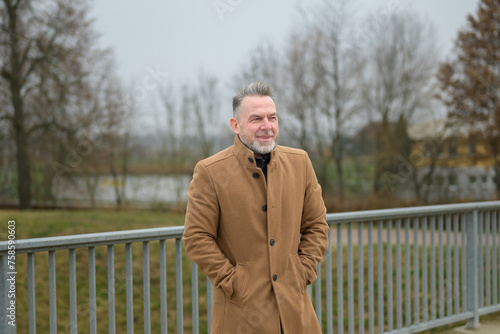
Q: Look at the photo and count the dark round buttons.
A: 5